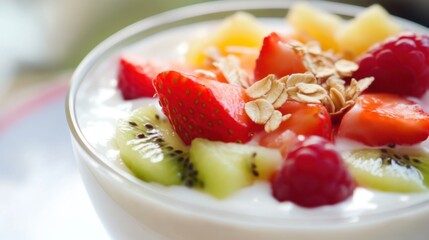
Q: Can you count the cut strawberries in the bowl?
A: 5